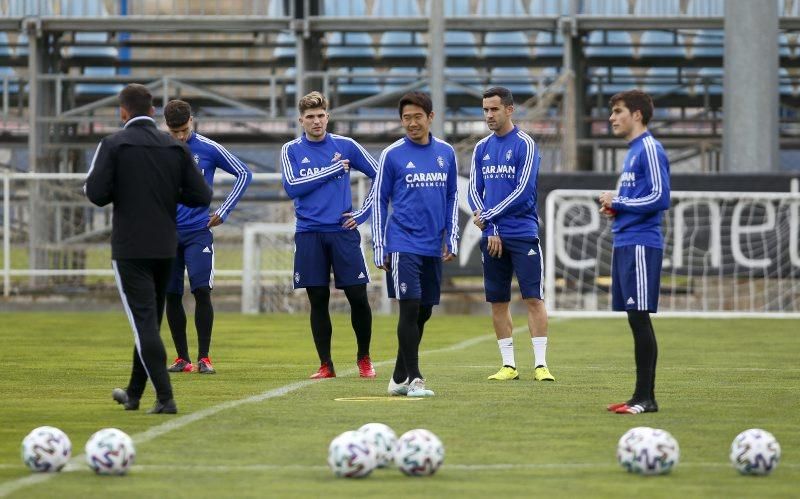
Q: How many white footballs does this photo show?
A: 8